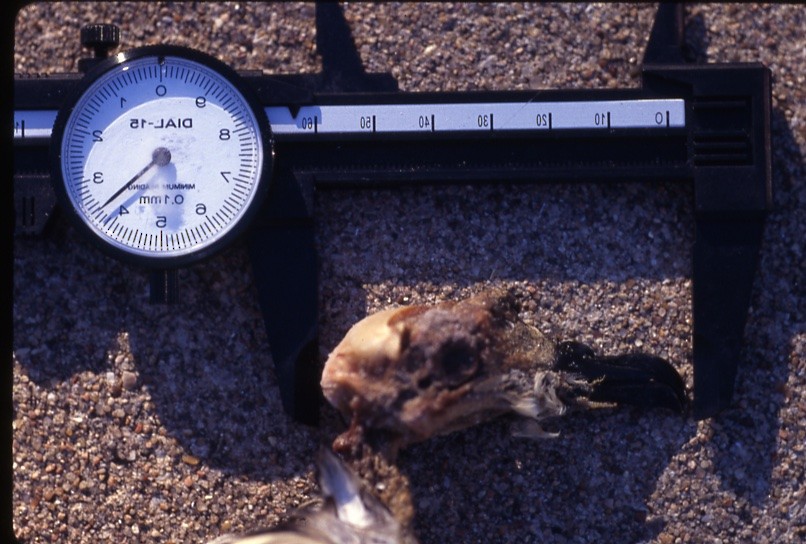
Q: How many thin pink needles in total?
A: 0